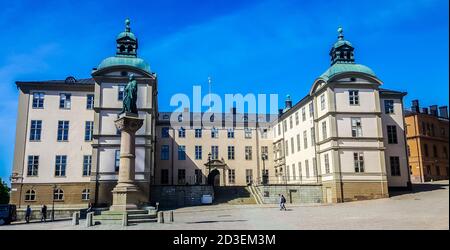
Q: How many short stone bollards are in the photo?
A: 5